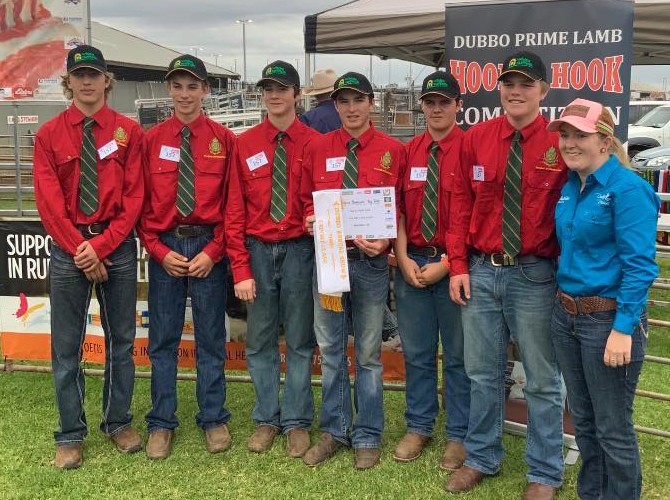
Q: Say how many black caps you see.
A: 6